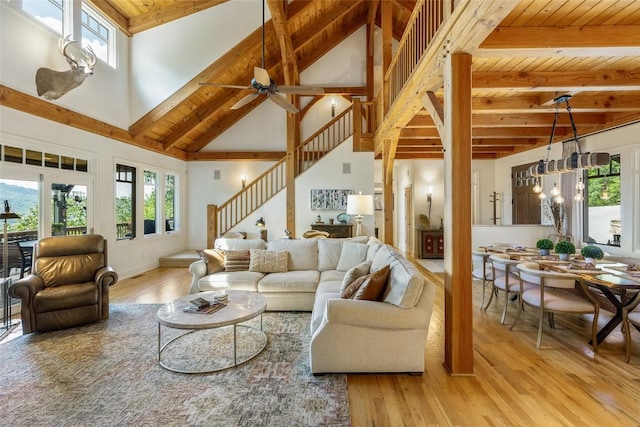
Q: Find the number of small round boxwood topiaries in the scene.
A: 3